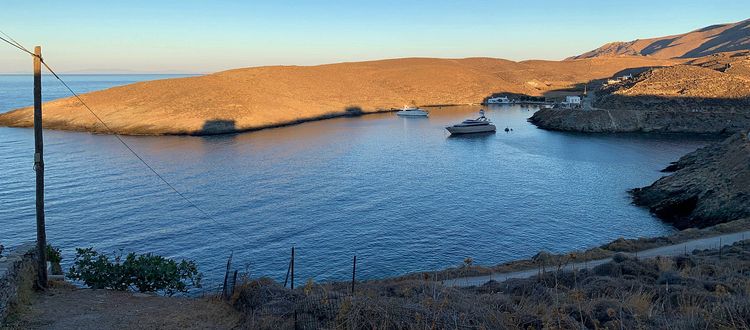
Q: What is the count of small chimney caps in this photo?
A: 0